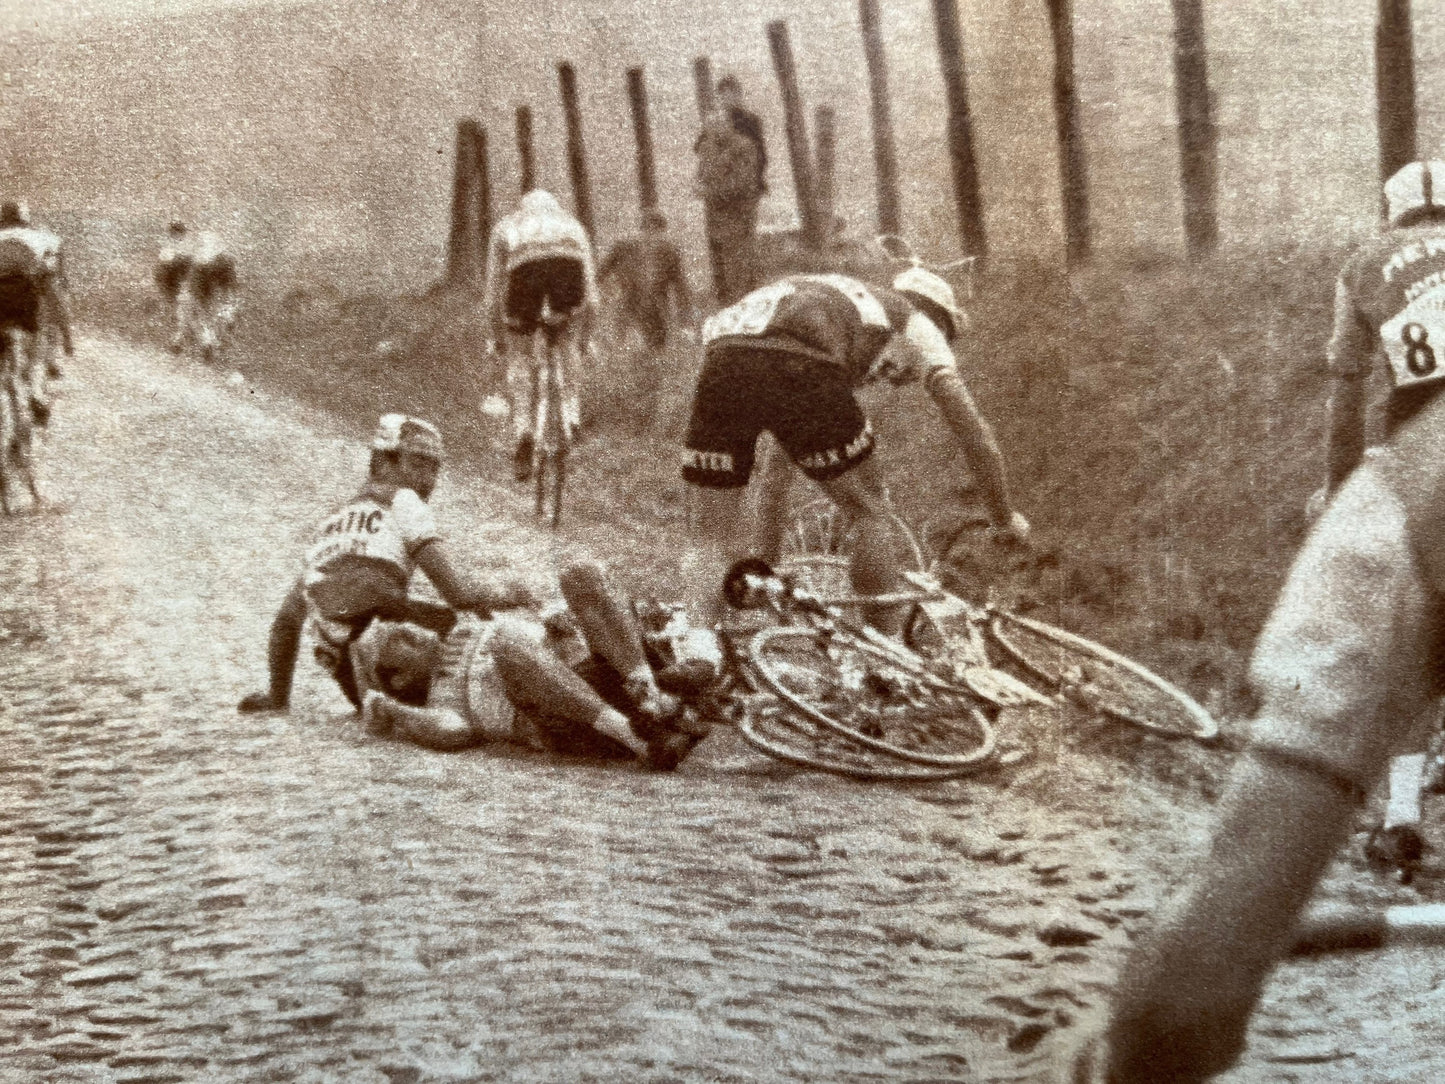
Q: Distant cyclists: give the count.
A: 4